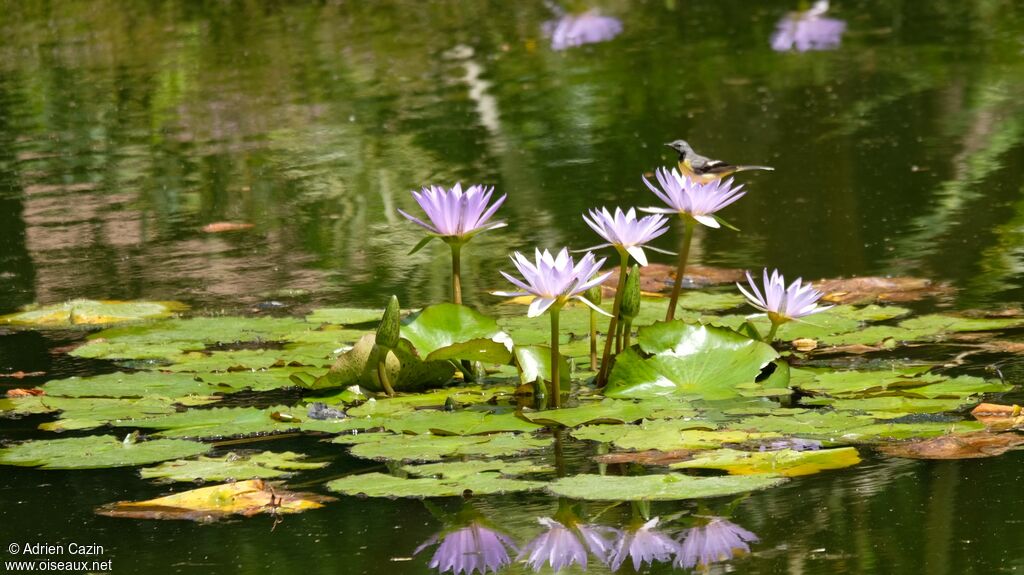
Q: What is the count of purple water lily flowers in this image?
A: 5